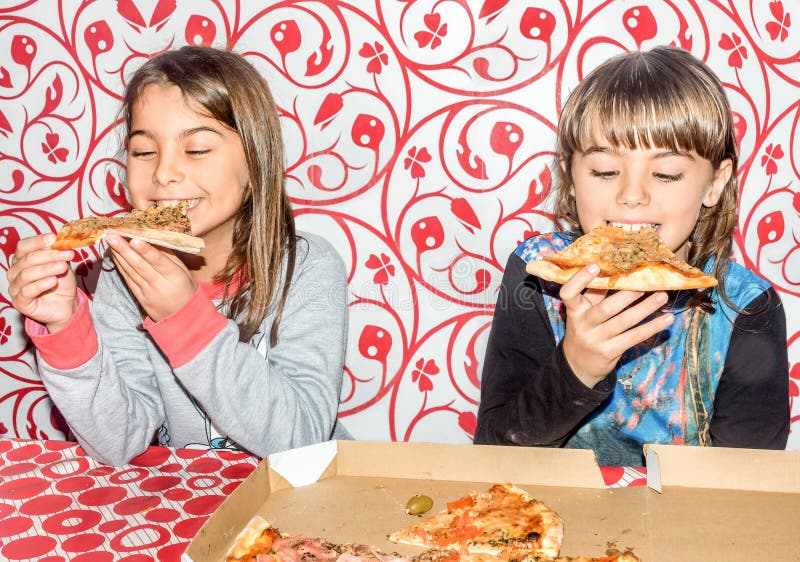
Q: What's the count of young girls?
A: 2